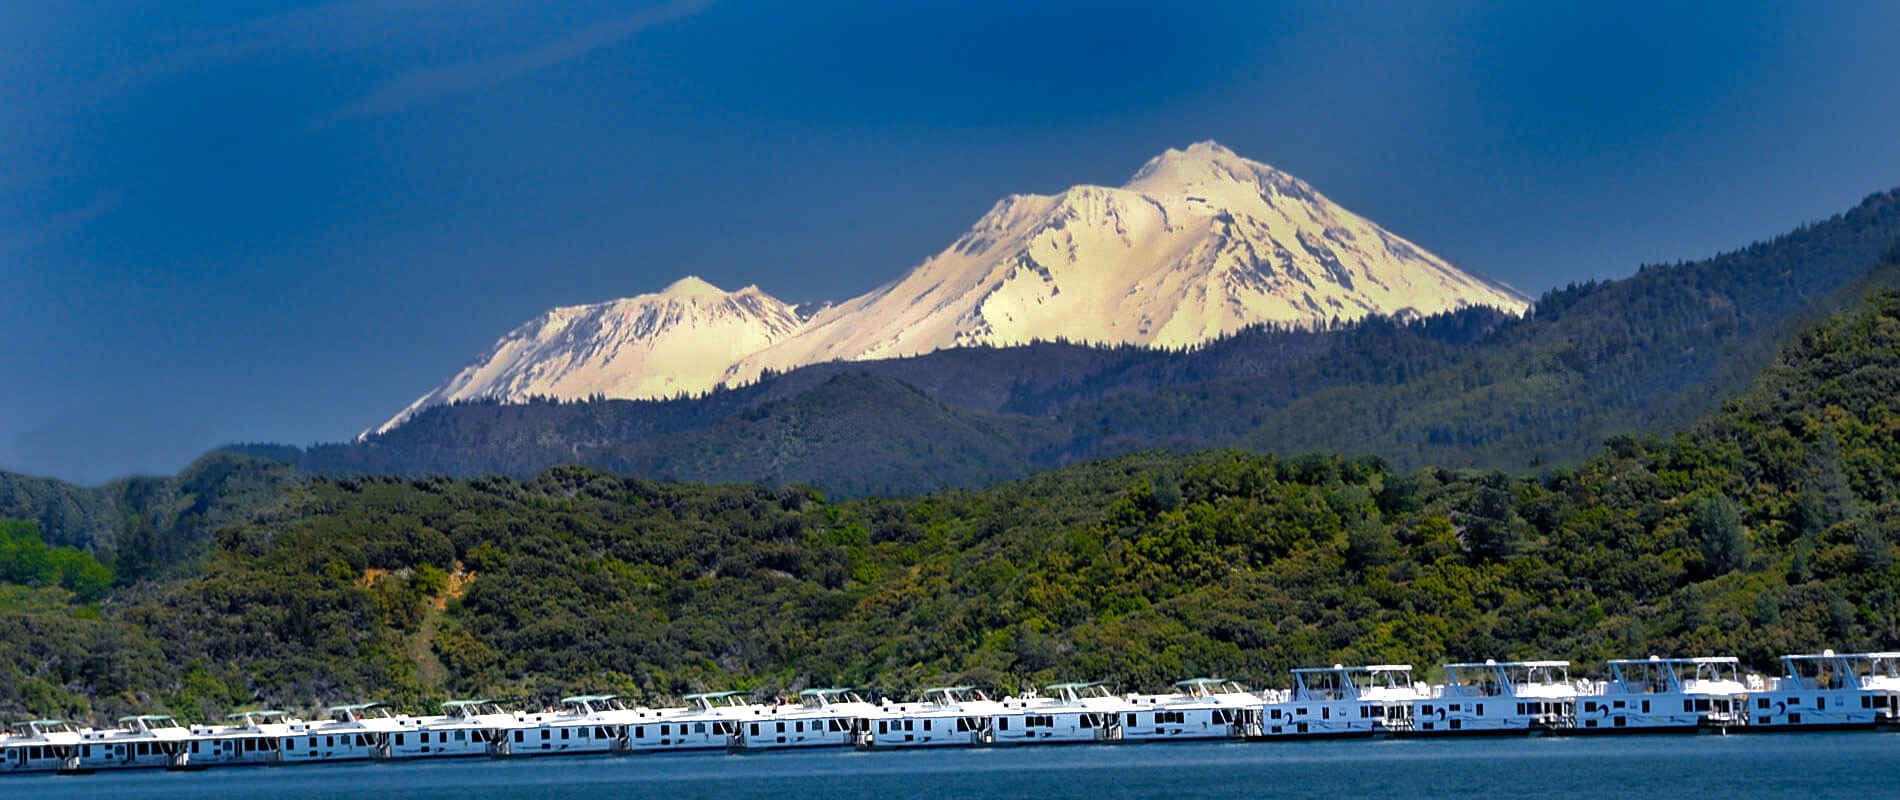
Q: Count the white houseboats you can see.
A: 15